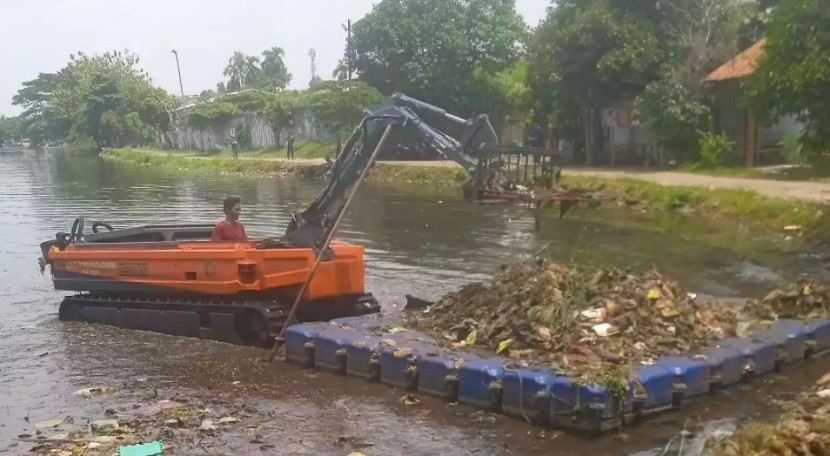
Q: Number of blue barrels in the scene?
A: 14